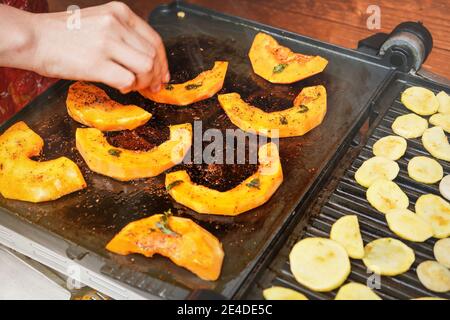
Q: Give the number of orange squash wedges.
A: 8